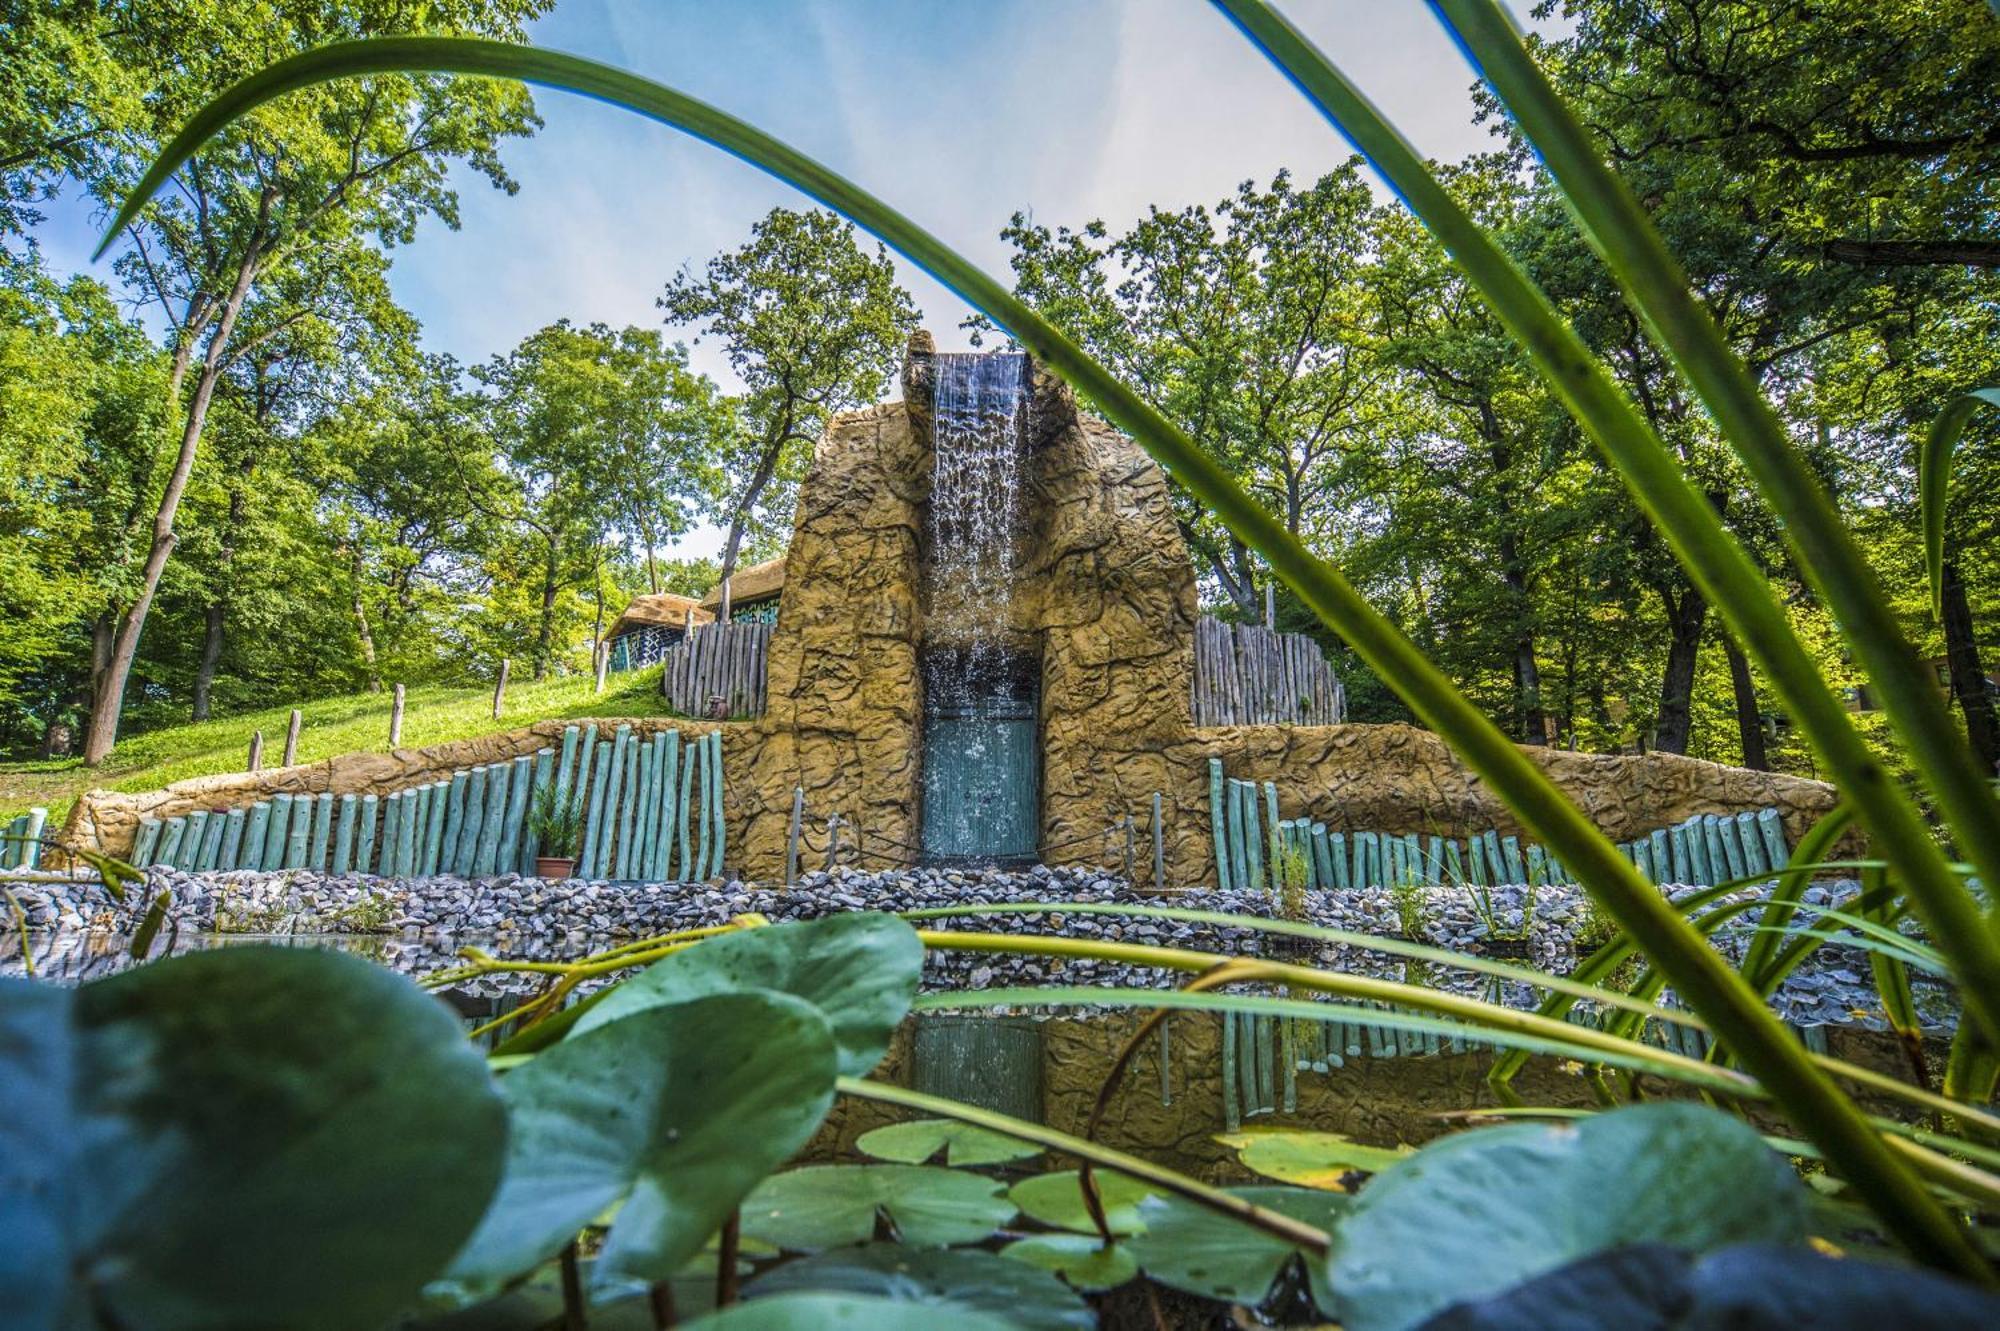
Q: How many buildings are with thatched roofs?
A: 2